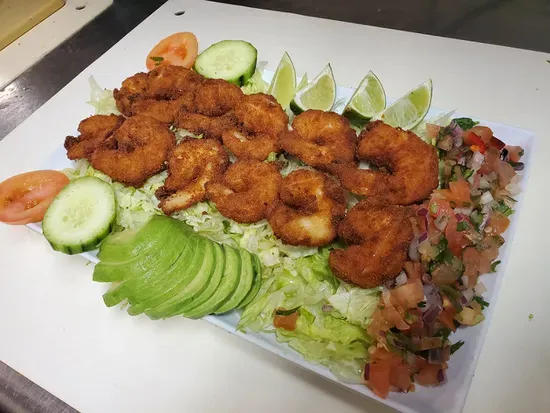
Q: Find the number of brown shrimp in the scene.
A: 12